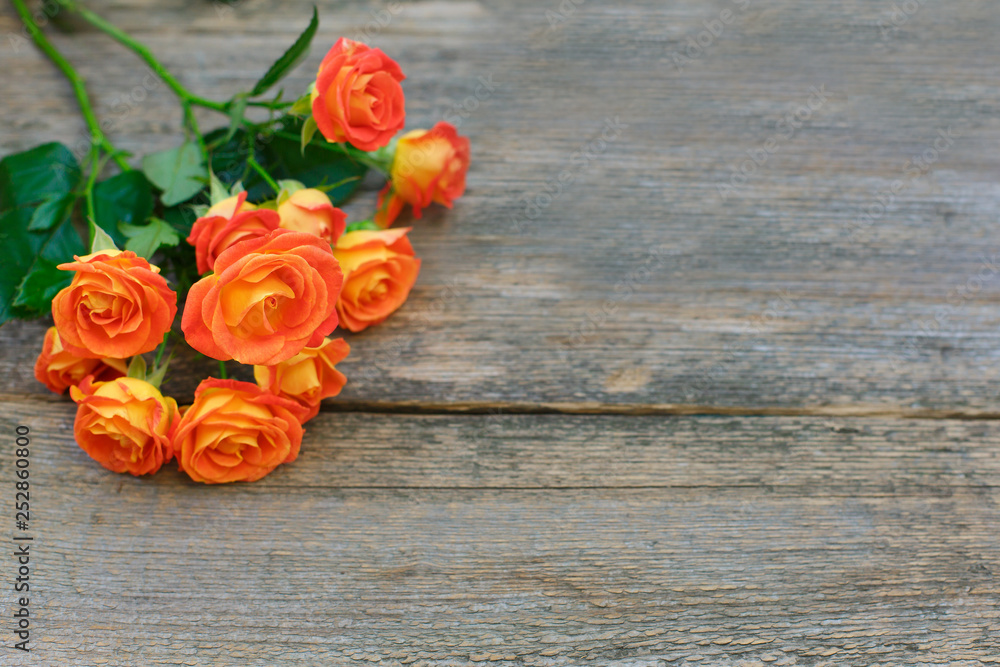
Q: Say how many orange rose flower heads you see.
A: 11